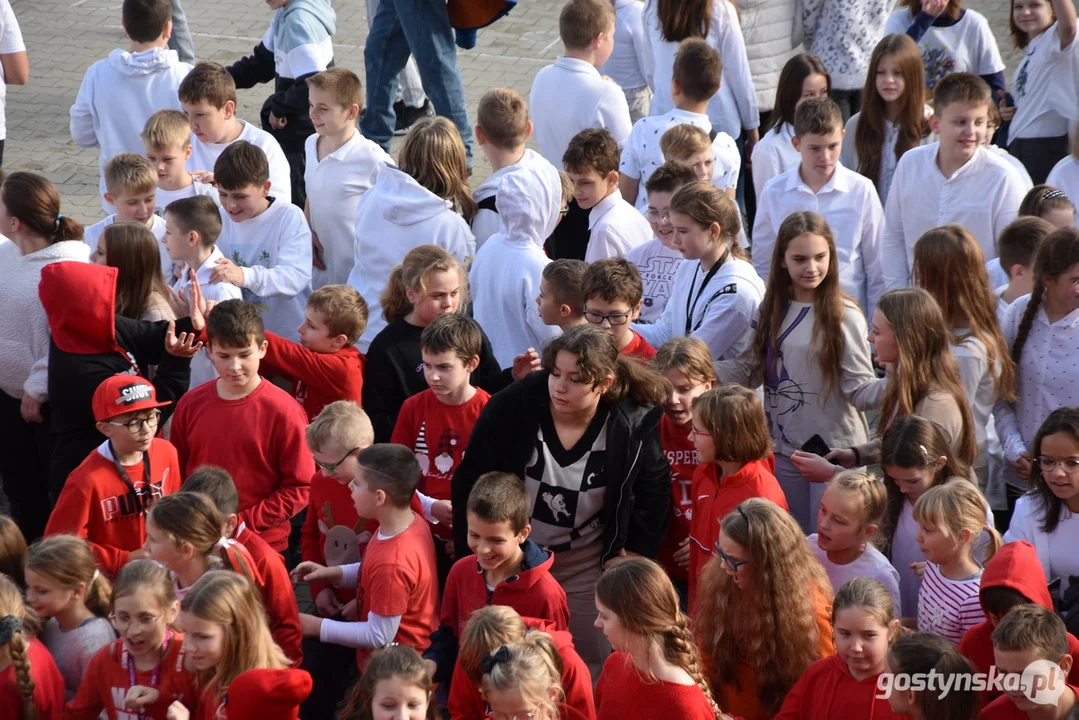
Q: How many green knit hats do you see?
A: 0